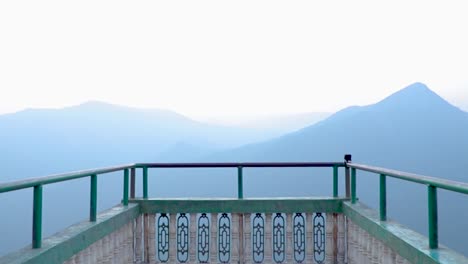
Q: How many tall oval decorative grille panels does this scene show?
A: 8